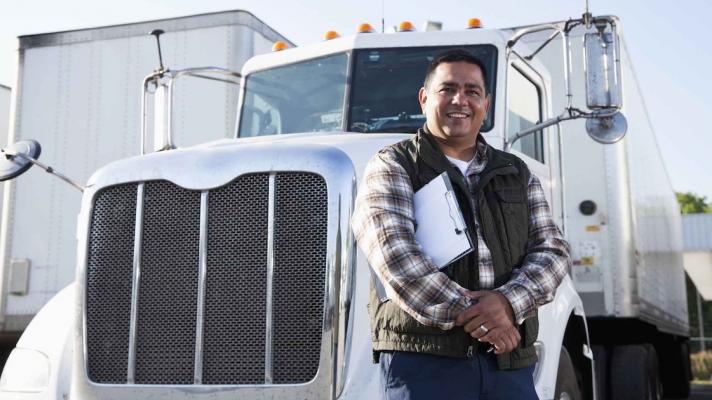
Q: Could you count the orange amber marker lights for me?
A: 5